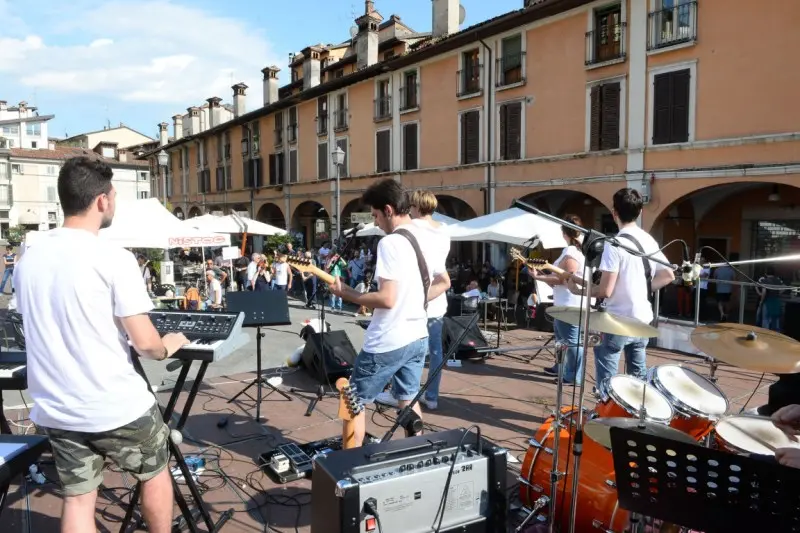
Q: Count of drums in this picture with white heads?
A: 3